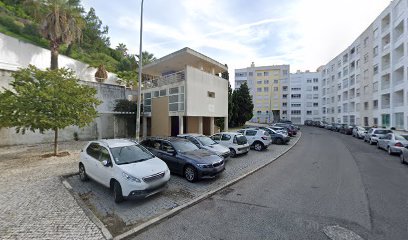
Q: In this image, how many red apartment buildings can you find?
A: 0